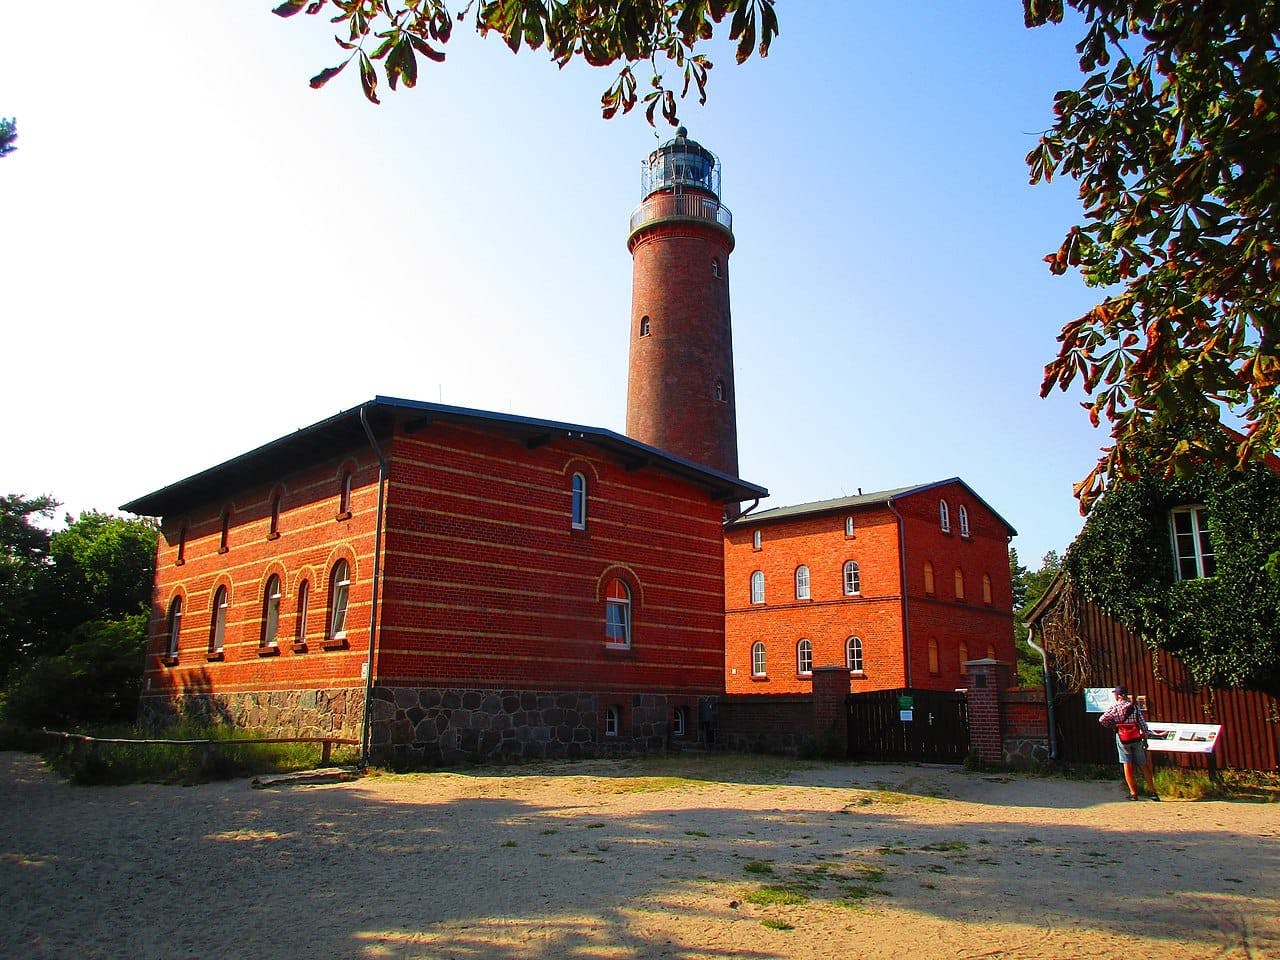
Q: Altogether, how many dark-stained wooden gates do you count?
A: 1